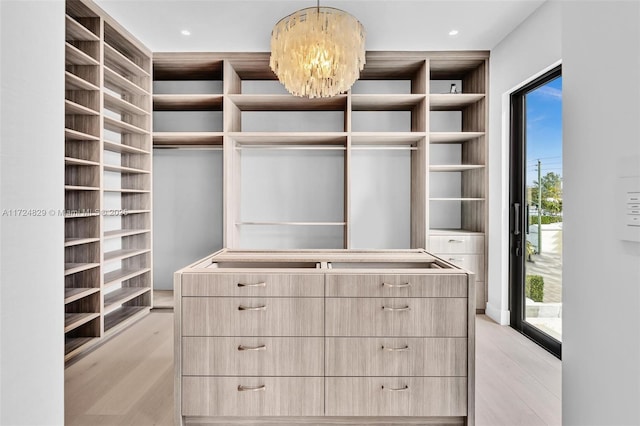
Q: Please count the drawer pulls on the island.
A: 8